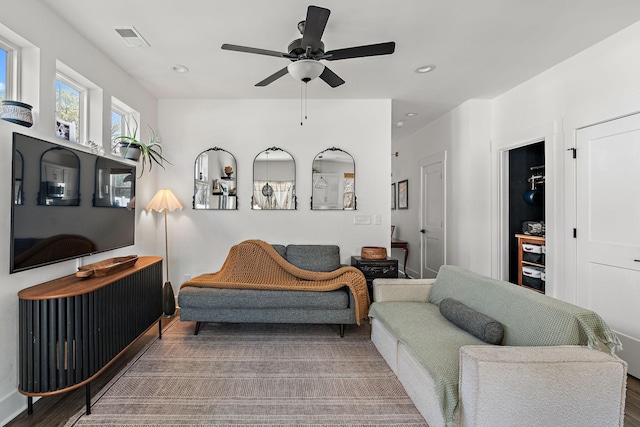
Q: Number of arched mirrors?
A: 3